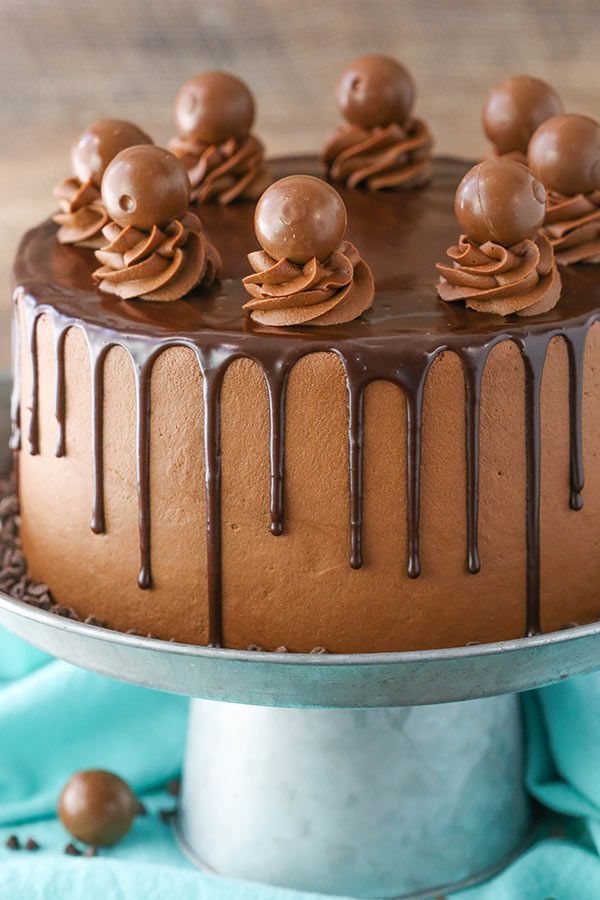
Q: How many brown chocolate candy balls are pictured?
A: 9